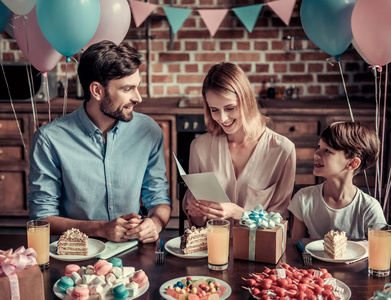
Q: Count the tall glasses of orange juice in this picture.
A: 3